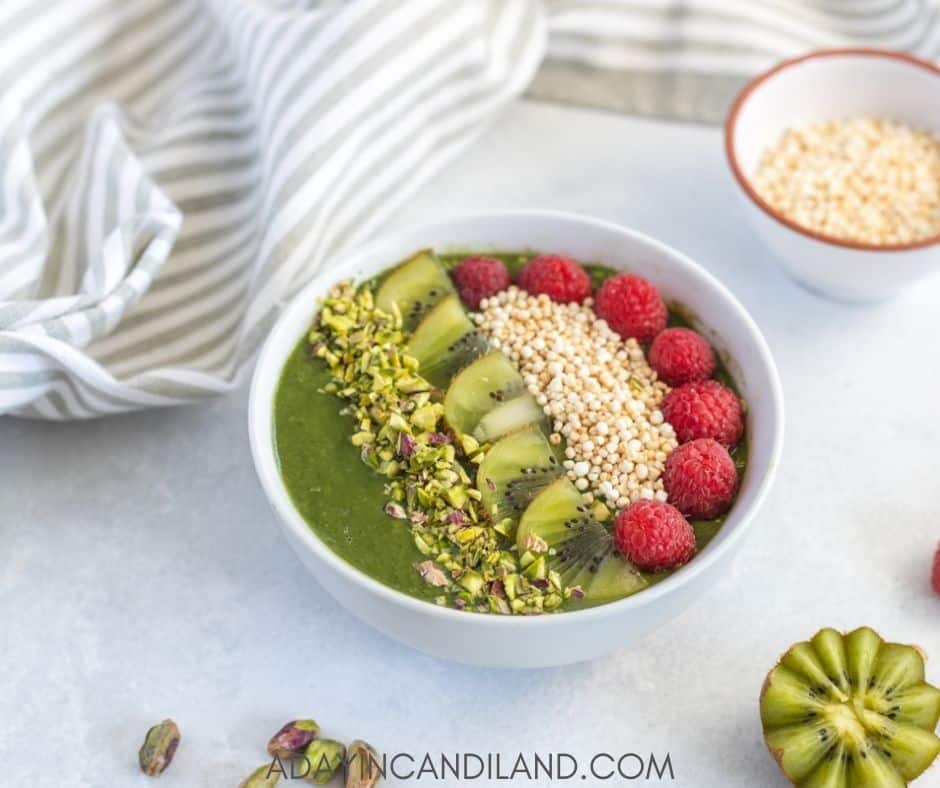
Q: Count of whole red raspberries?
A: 7